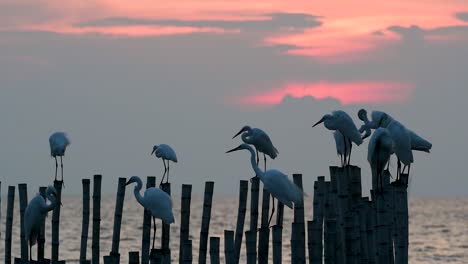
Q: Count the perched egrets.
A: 11